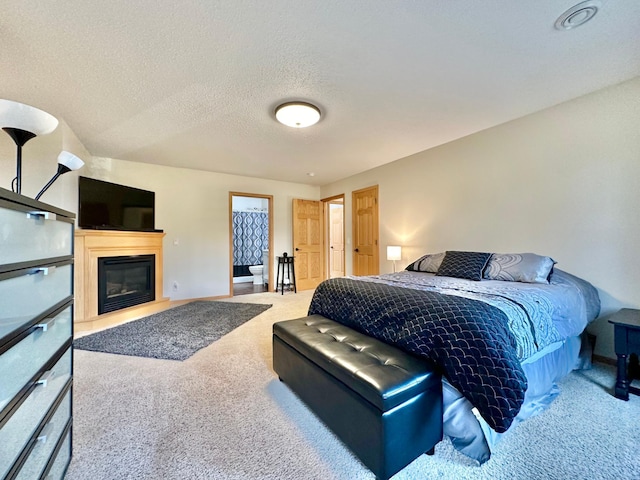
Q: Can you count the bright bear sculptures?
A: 0